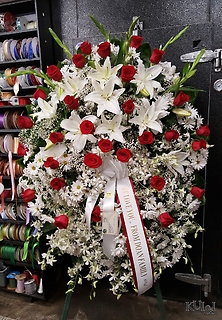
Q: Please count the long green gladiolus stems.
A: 6